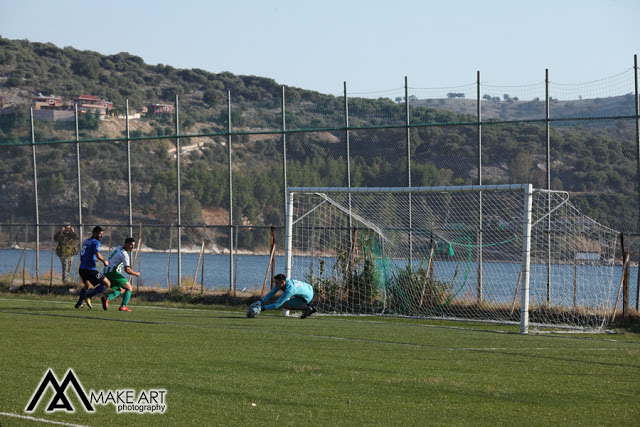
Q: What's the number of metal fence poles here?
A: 11